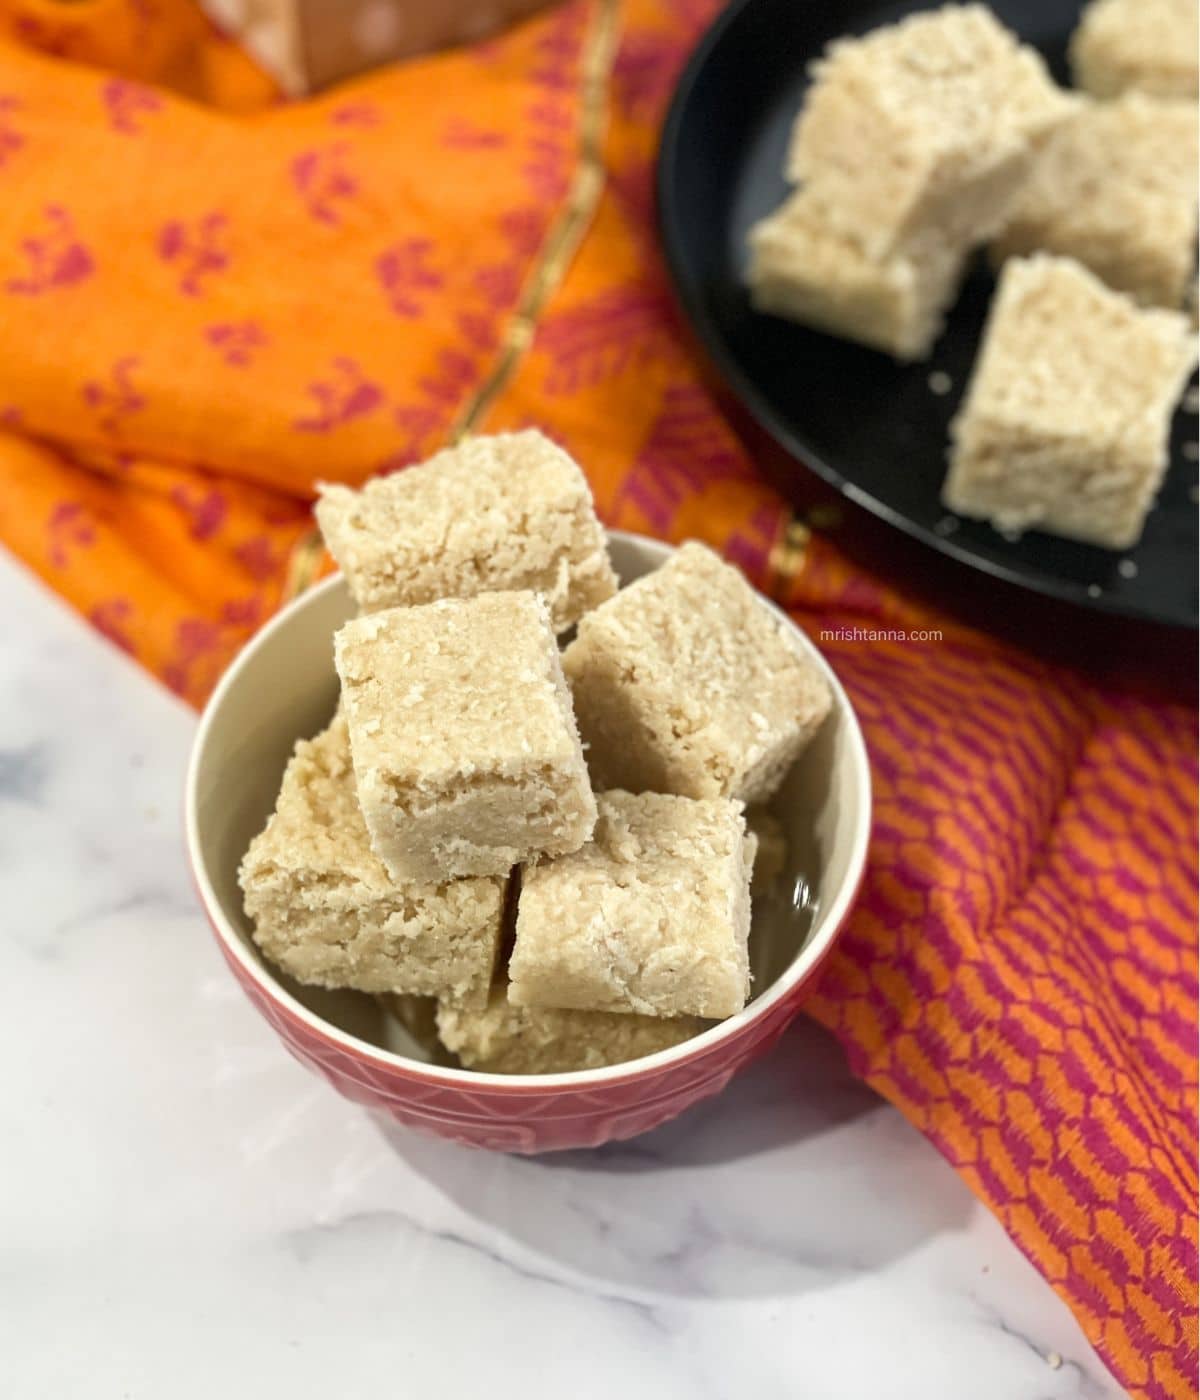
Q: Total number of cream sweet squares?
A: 11